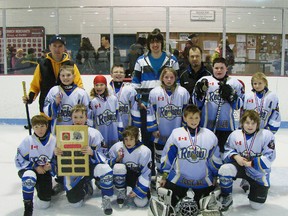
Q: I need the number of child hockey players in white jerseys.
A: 11